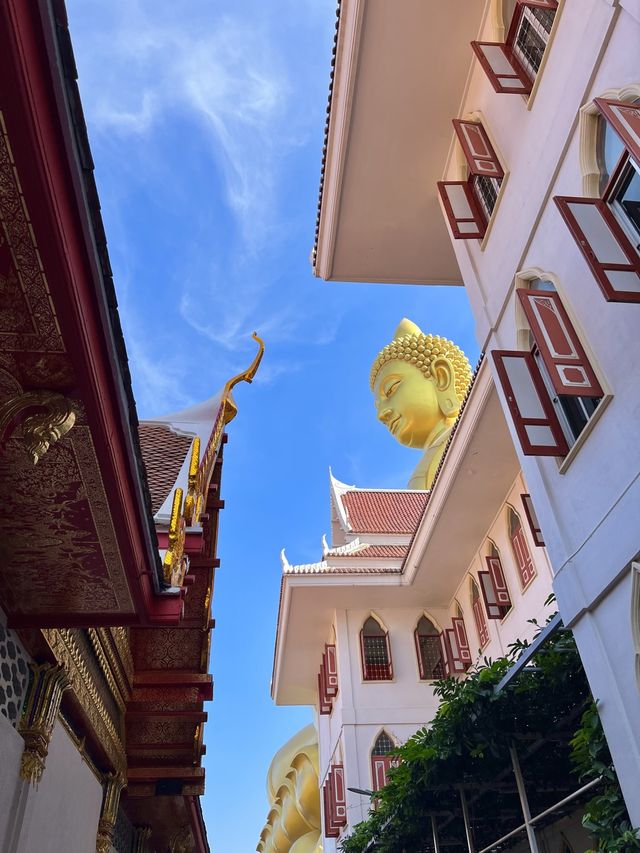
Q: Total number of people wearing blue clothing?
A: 0